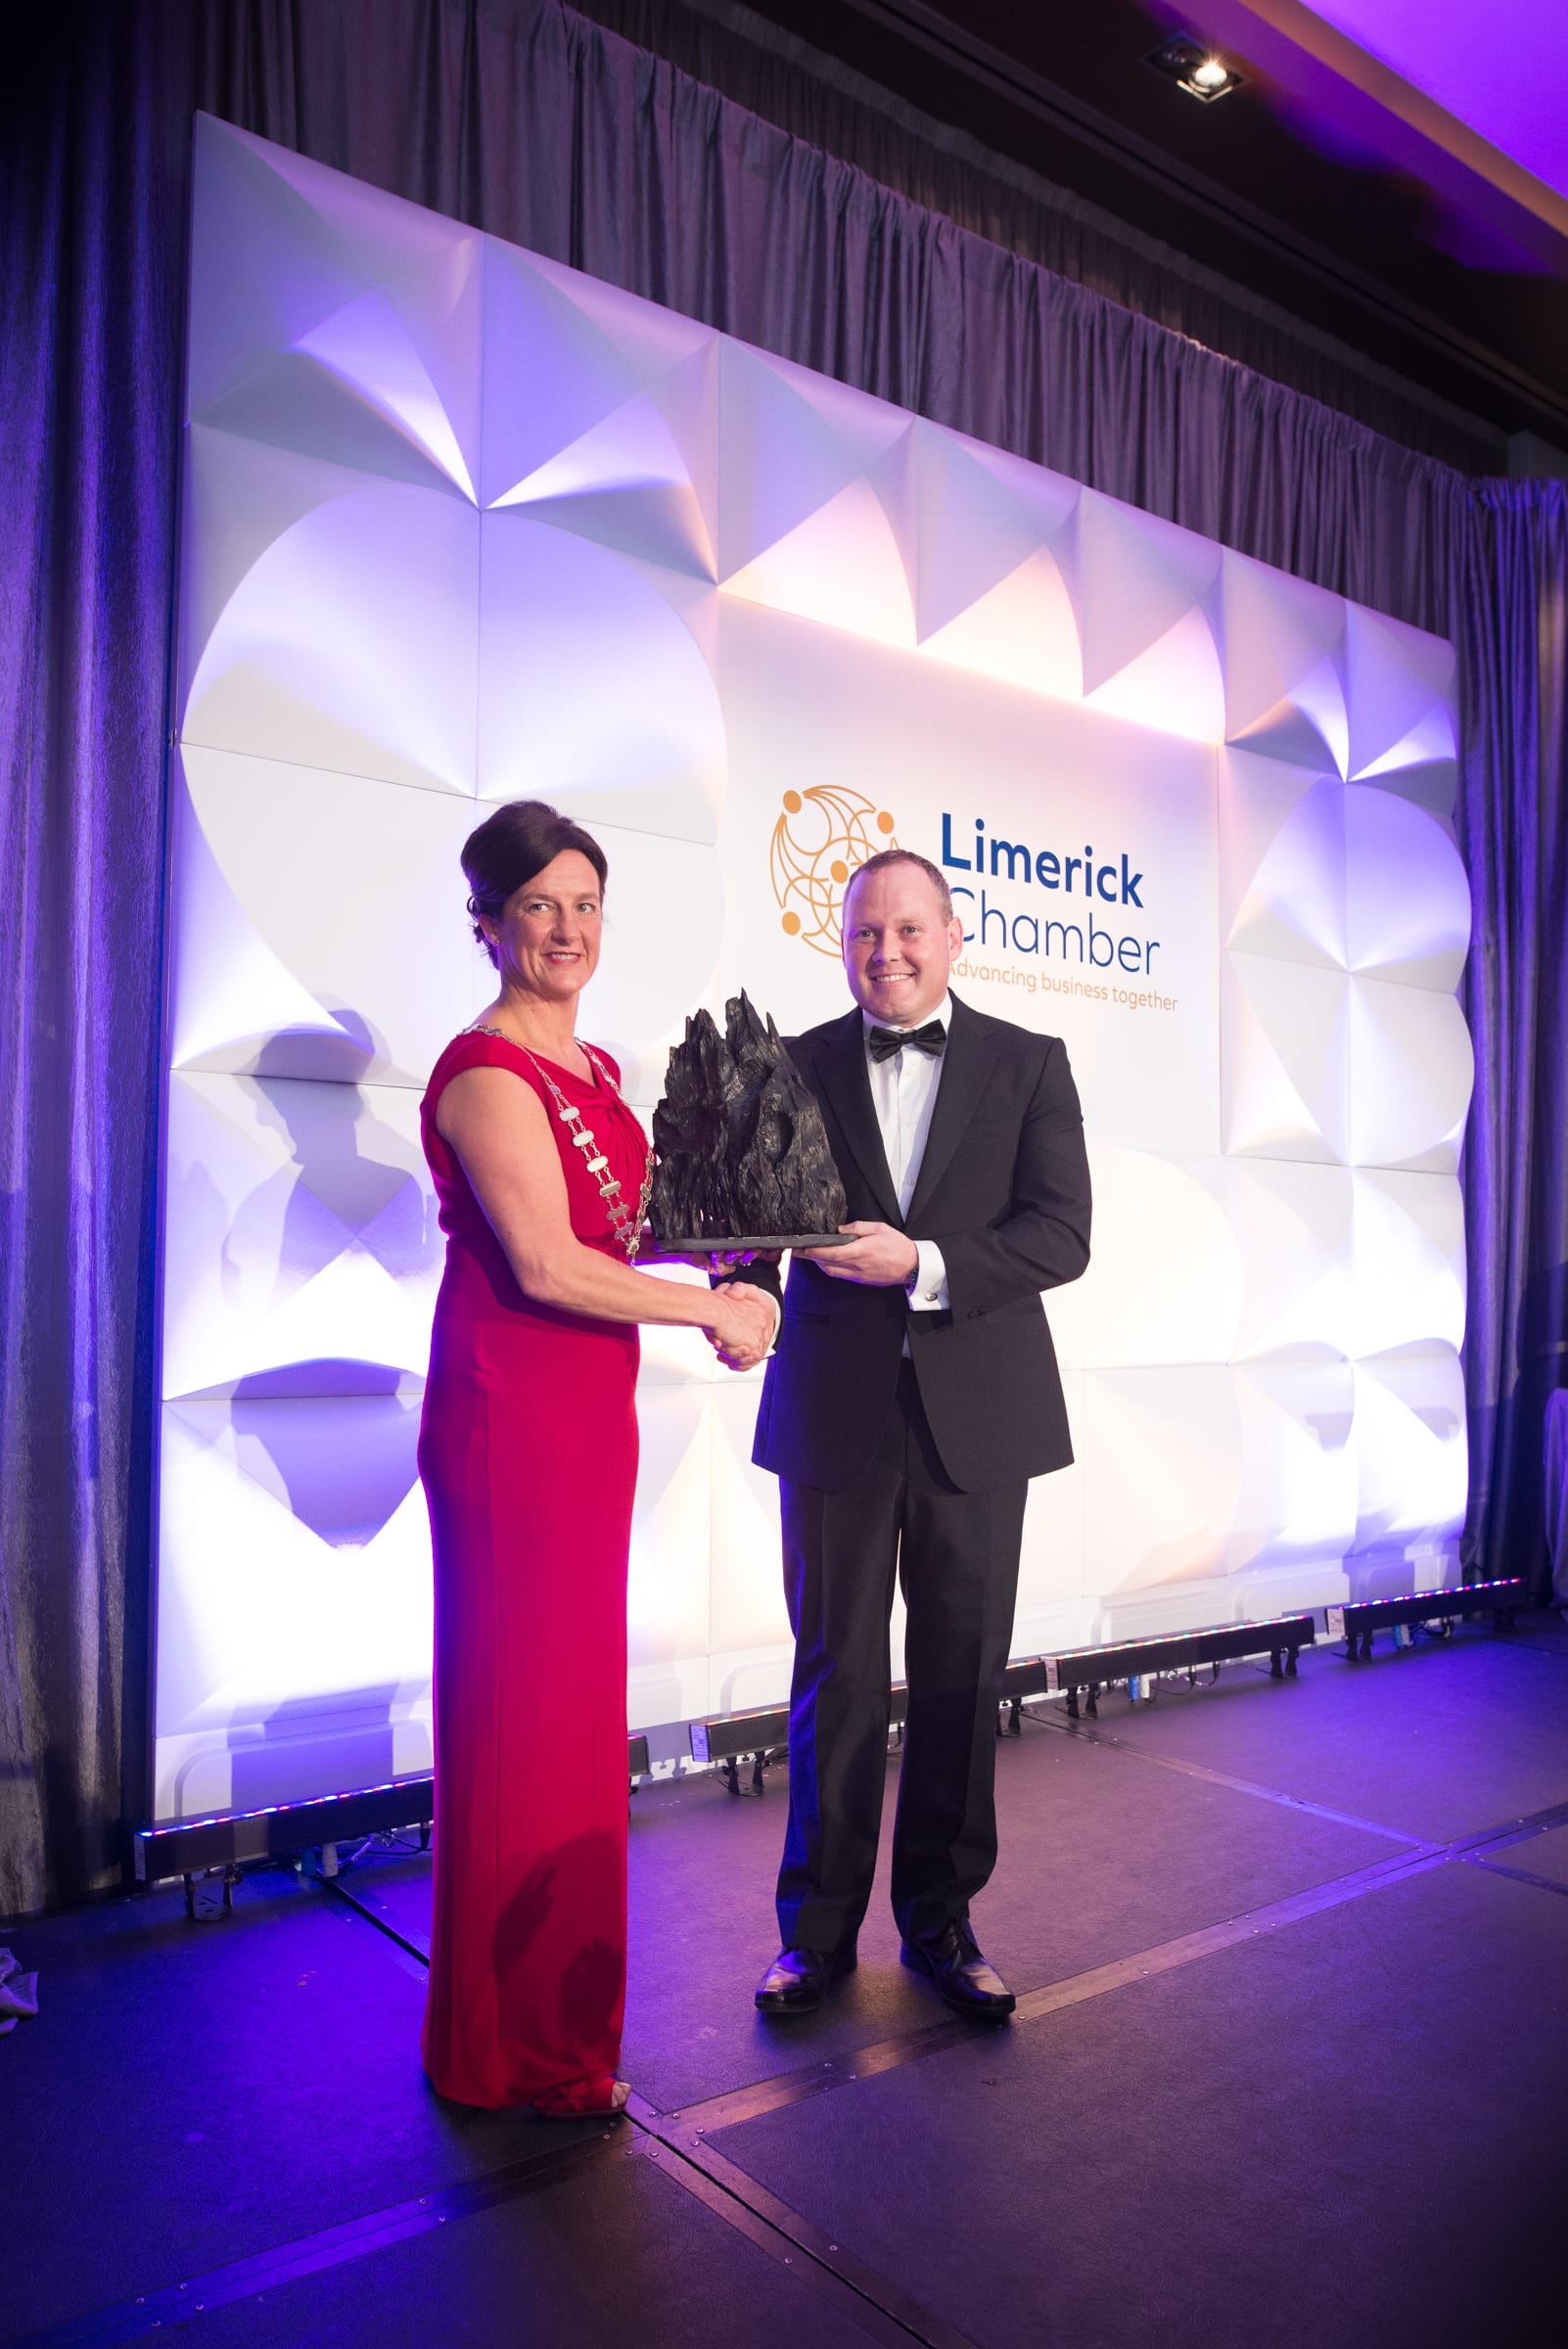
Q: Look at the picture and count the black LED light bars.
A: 4